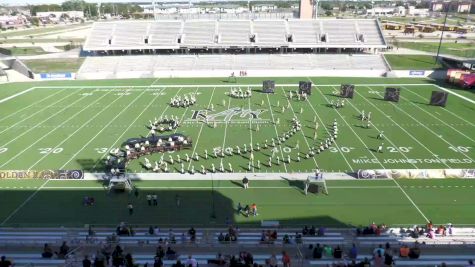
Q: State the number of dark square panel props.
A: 5